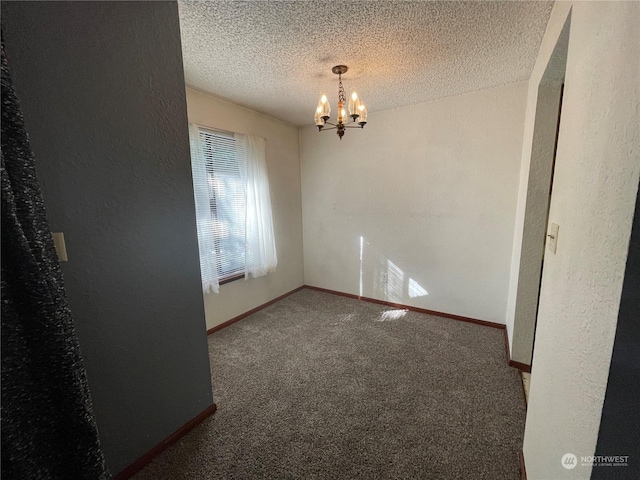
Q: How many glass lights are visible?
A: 5